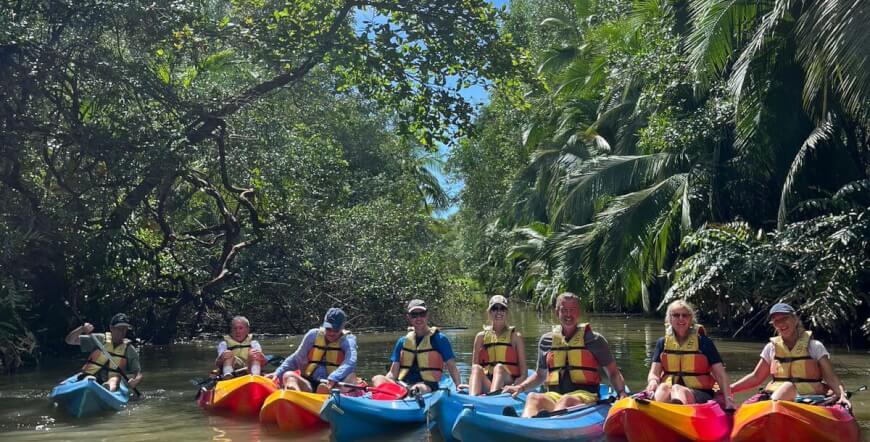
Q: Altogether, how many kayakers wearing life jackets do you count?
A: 8